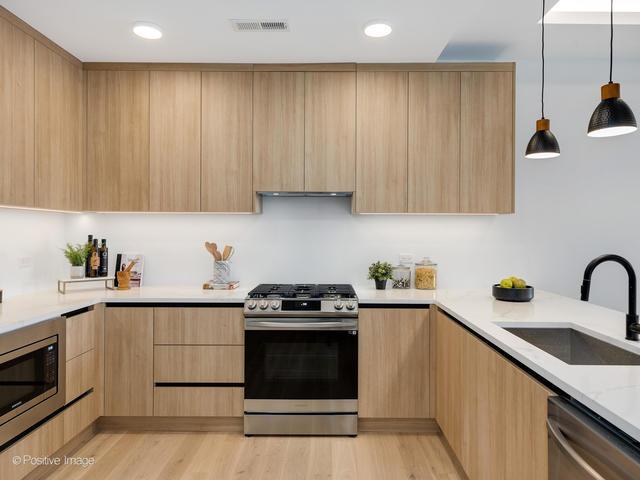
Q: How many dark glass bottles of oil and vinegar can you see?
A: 3